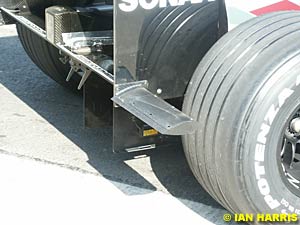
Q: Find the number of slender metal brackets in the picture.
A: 2